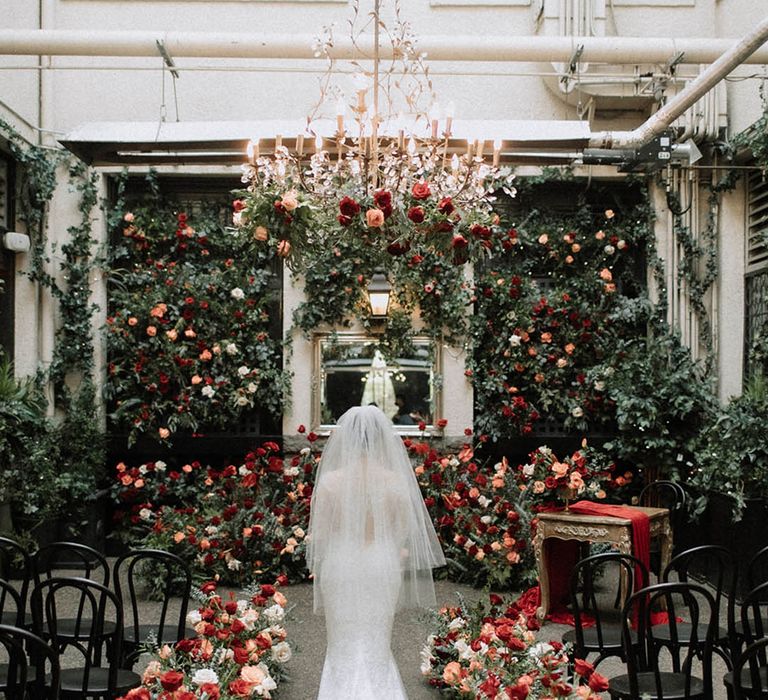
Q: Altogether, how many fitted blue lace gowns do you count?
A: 0